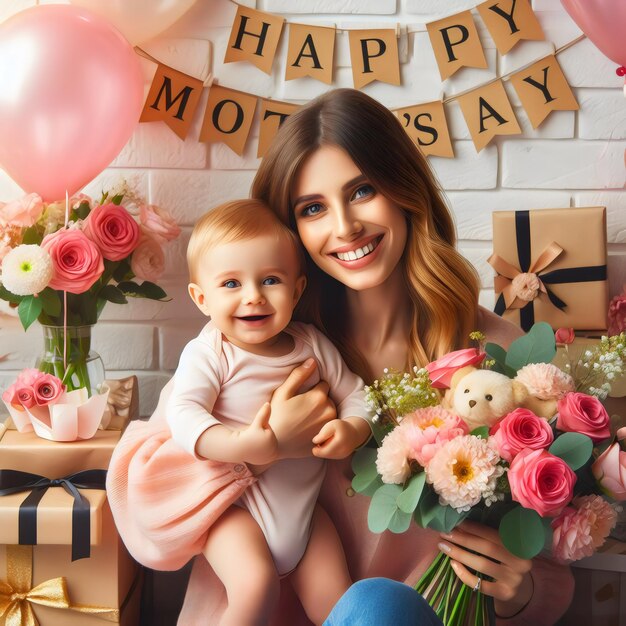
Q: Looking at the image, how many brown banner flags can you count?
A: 11